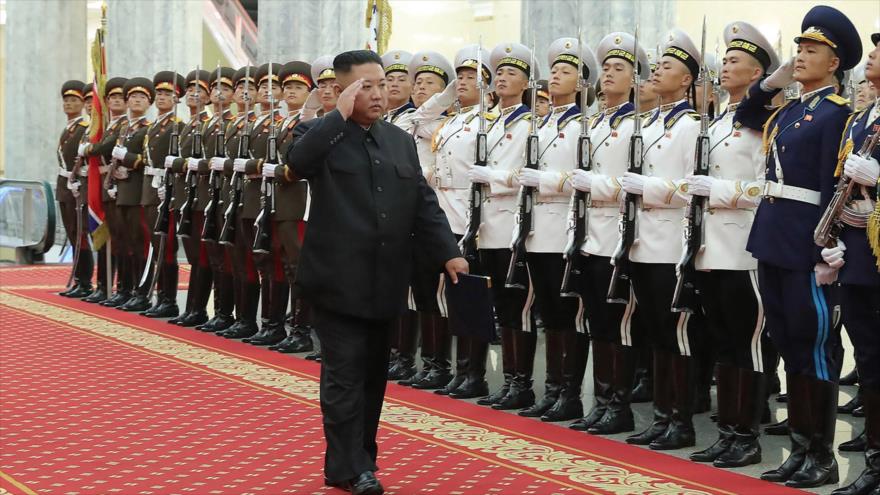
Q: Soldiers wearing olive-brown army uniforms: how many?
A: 10